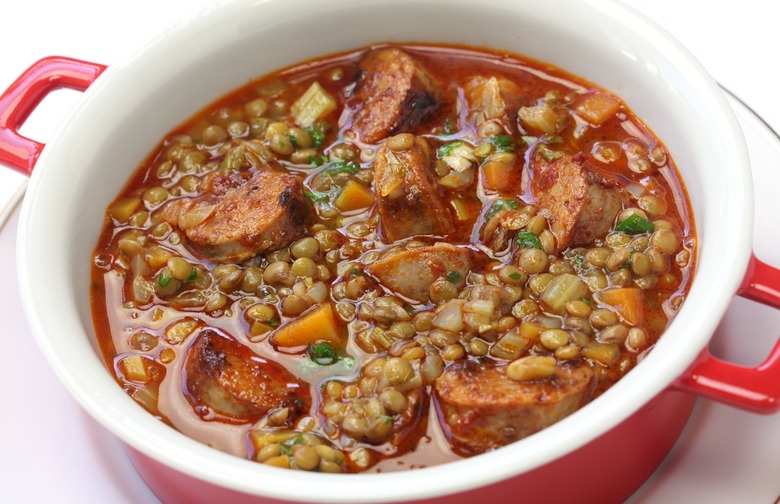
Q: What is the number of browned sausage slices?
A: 7